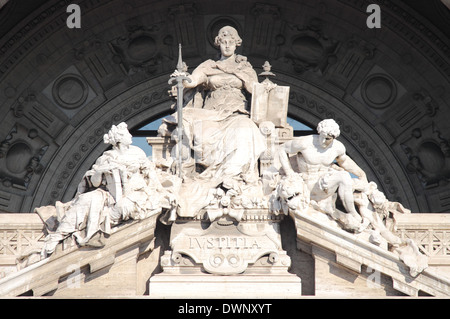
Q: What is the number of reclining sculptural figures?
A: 2